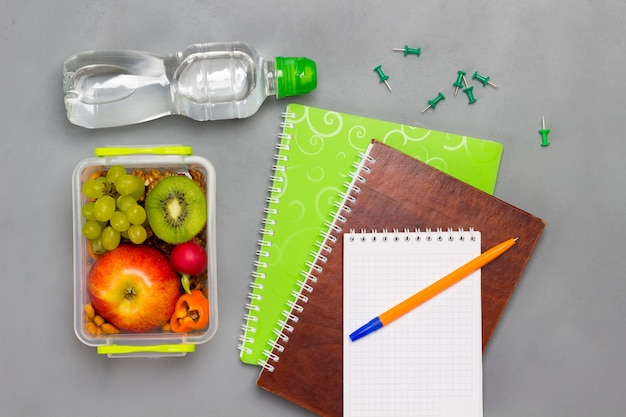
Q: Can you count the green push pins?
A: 7